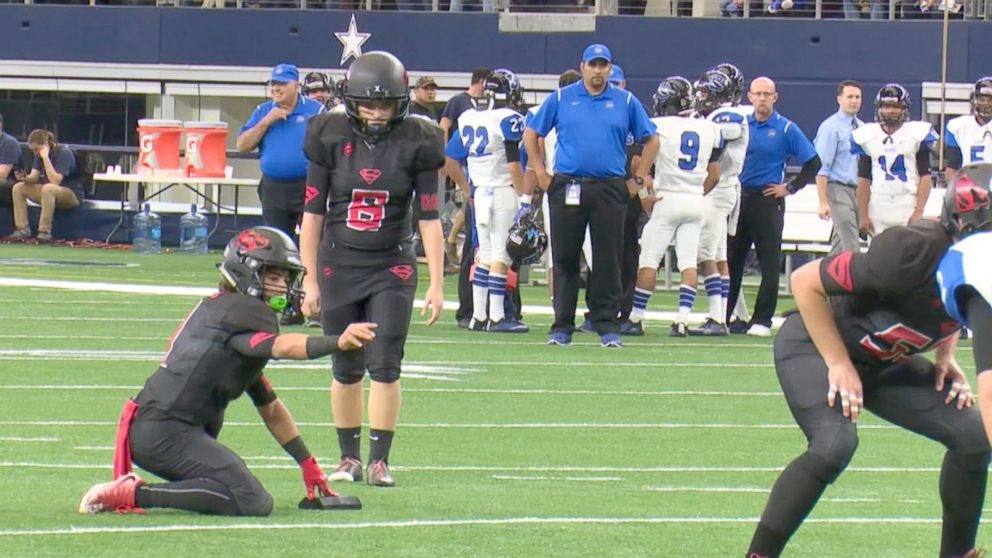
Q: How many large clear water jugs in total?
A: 2